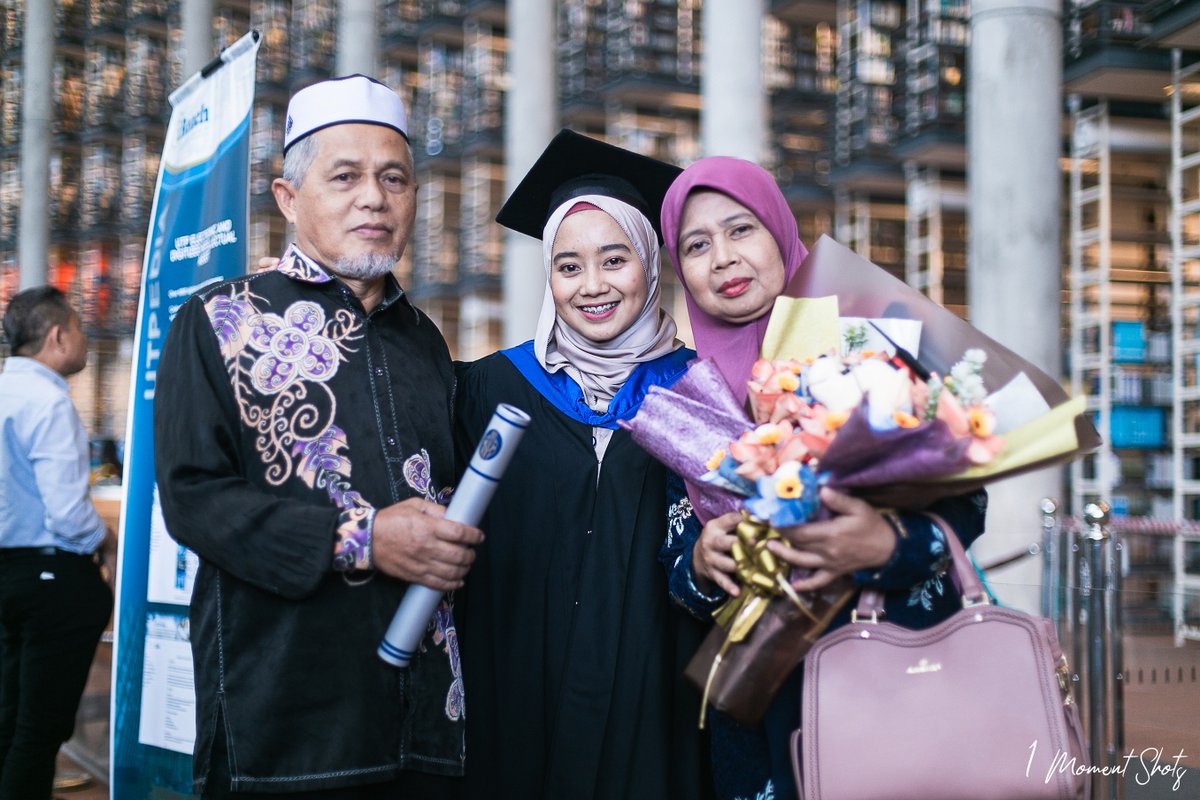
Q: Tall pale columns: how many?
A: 6